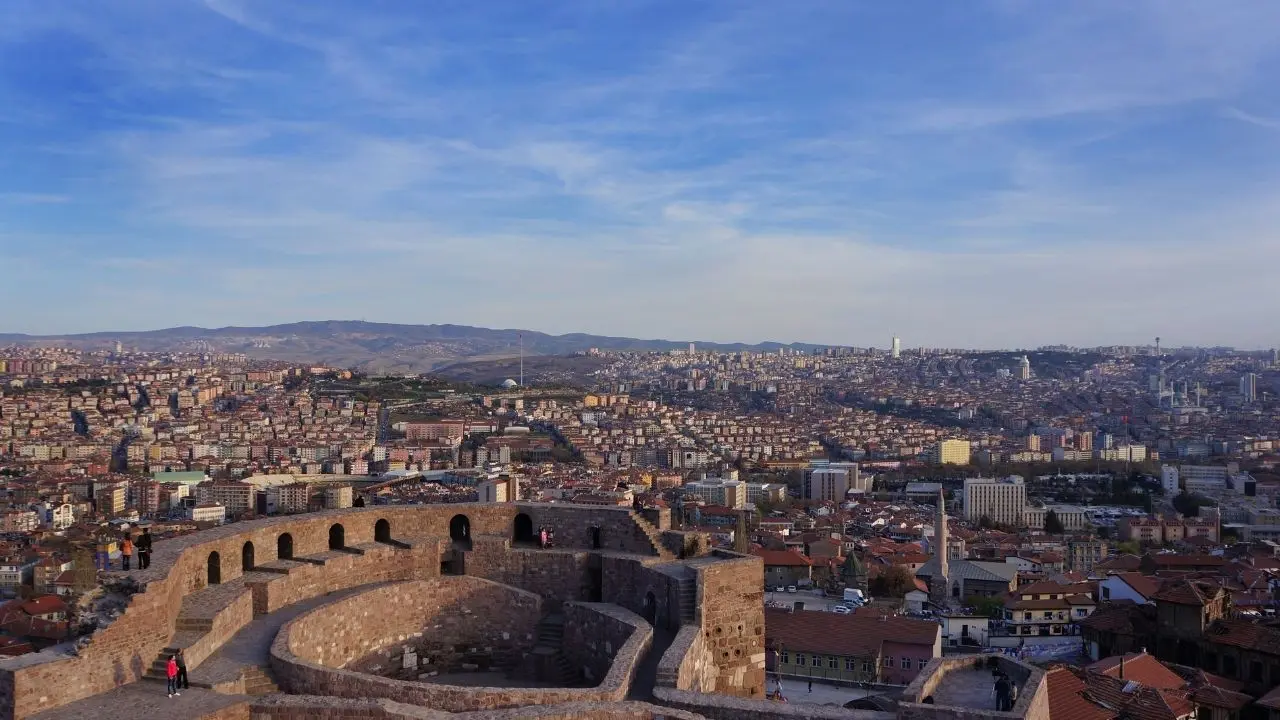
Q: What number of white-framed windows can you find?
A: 9